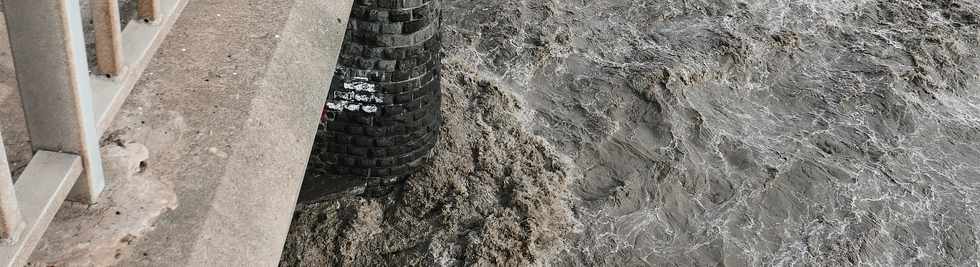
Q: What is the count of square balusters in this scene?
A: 3